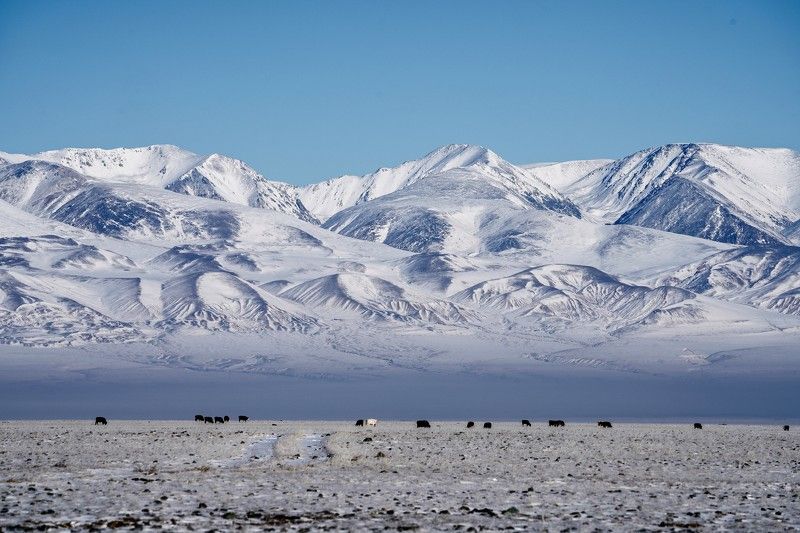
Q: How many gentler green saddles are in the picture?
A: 0